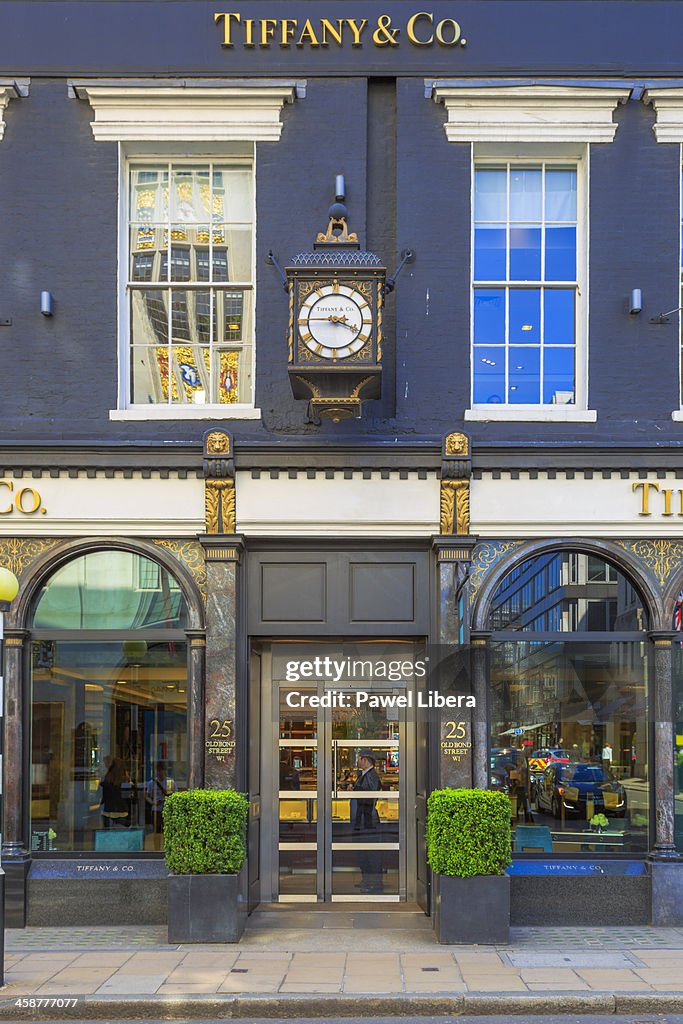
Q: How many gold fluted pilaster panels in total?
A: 2